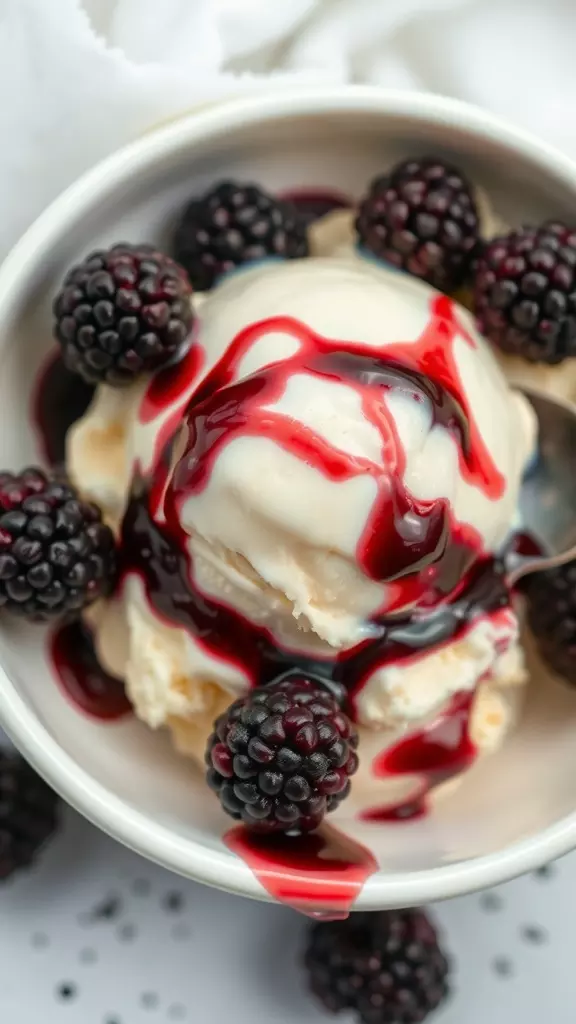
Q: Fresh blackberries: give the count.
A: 9